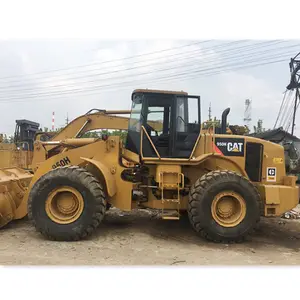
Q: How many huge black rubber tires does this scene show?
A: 2